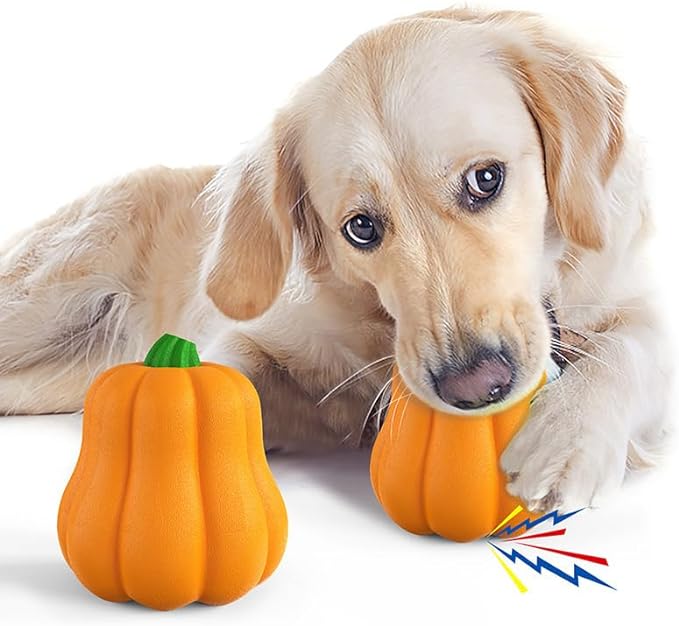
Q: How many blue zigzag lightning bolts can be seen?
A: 2